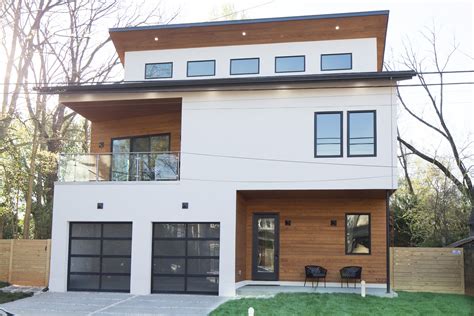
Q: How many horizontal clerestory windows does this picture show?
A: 5